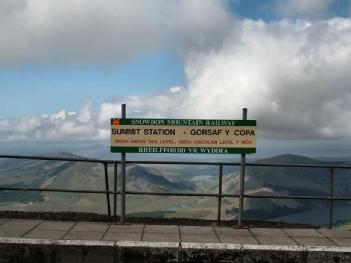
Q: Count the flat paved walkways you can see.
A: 1